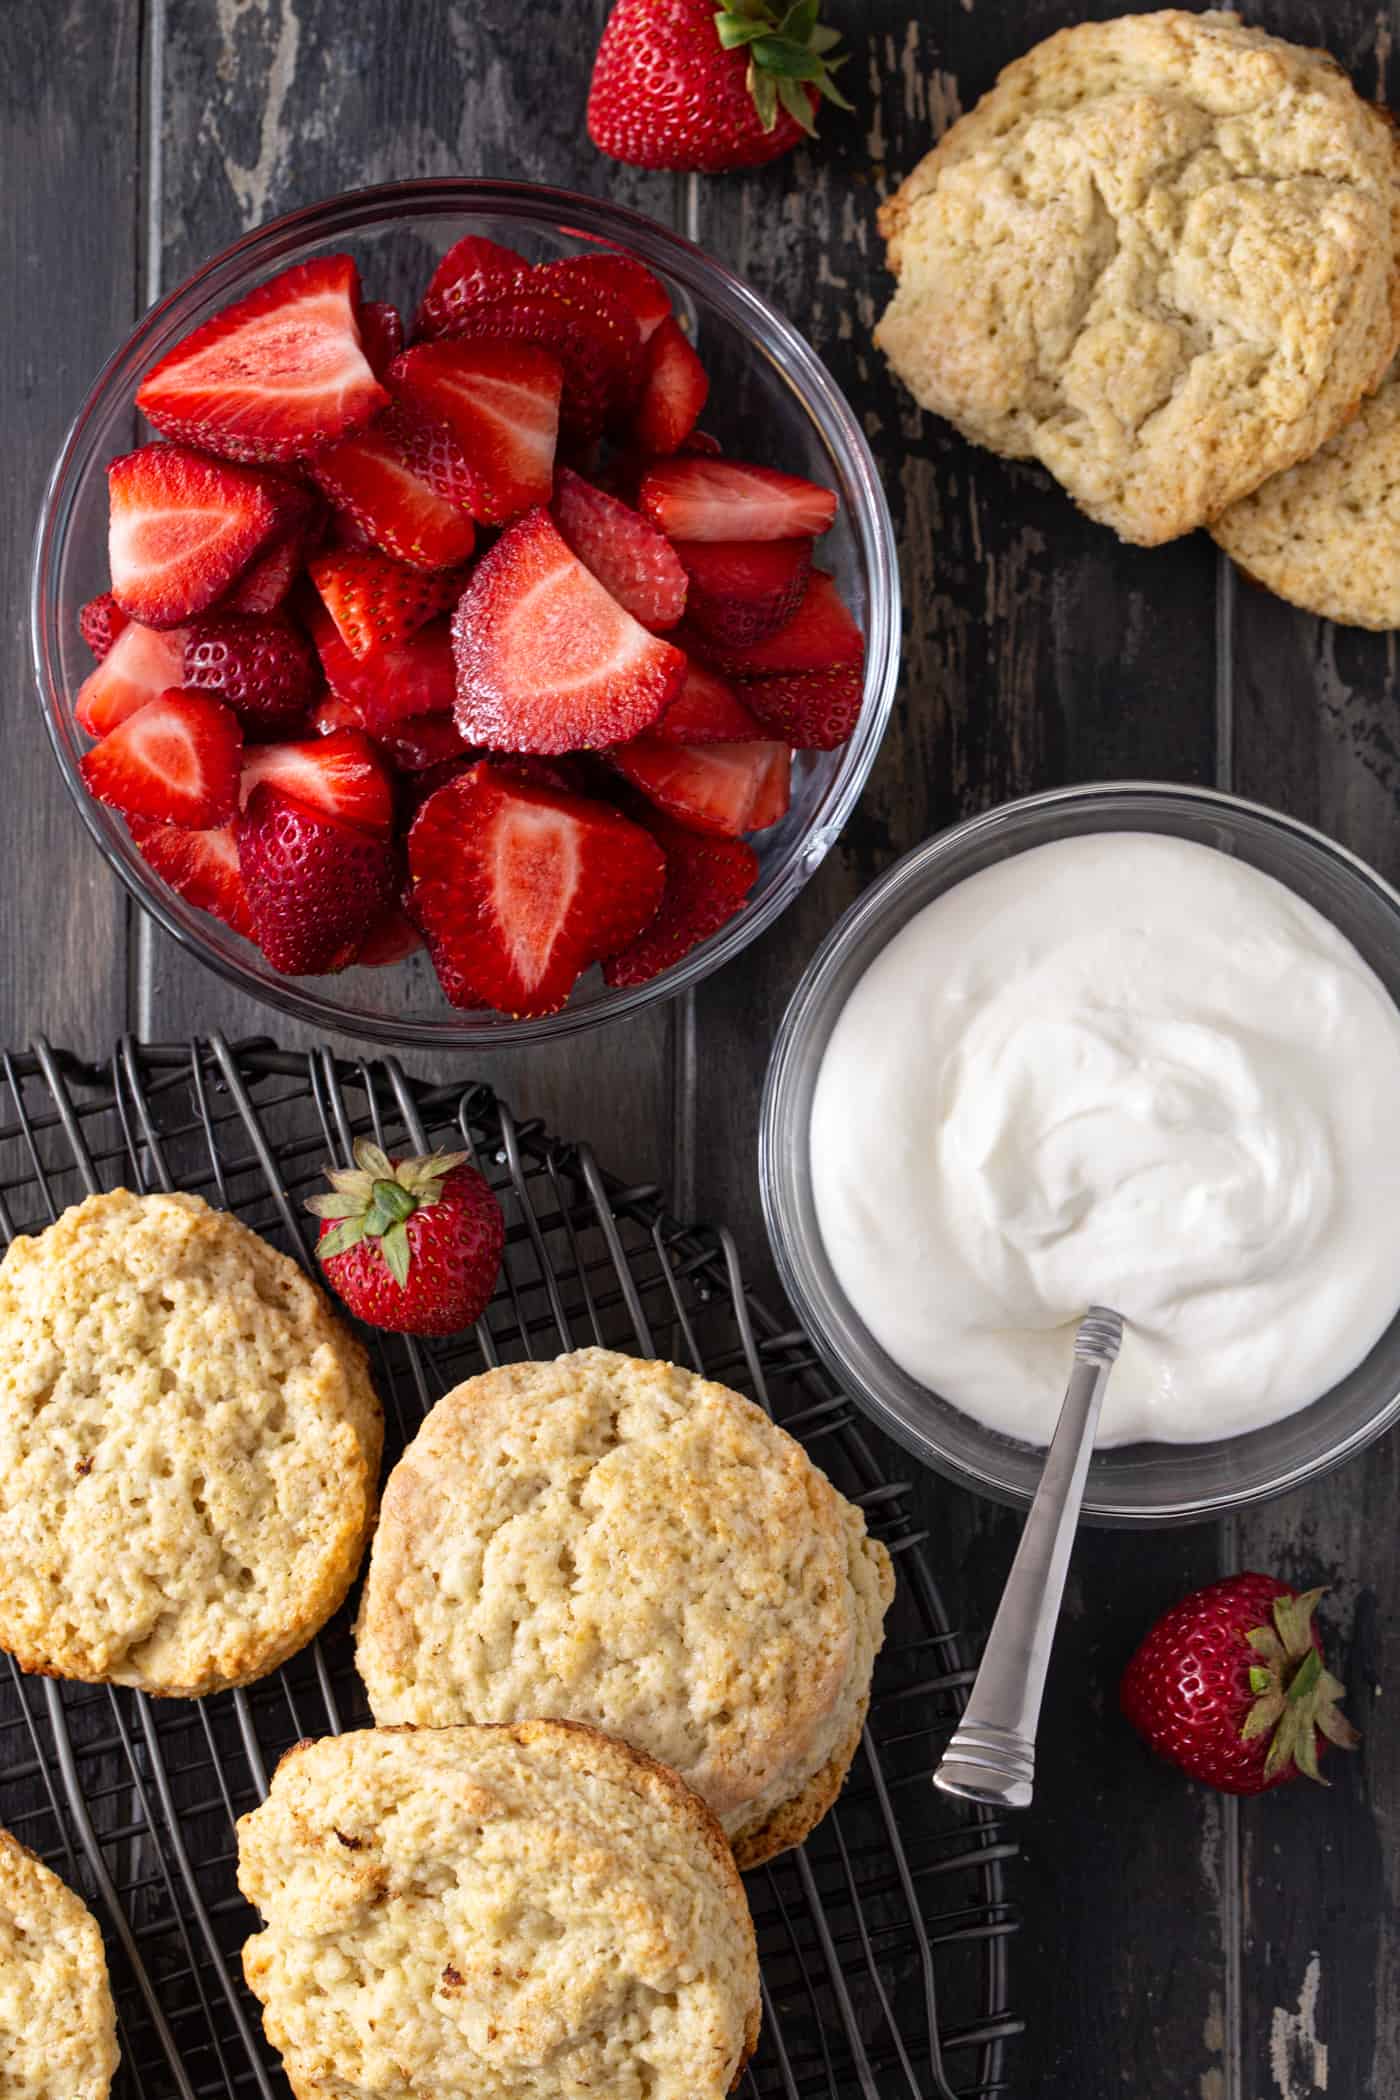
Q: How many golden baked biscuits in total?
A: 6